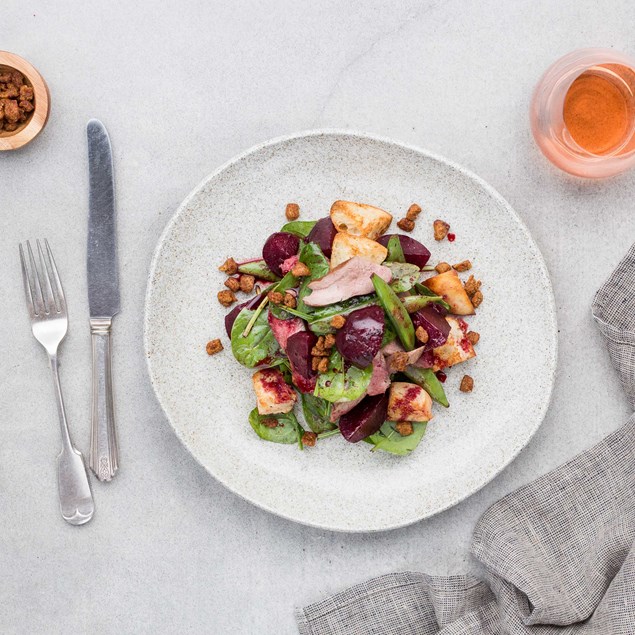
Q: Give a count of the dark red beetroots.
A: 8